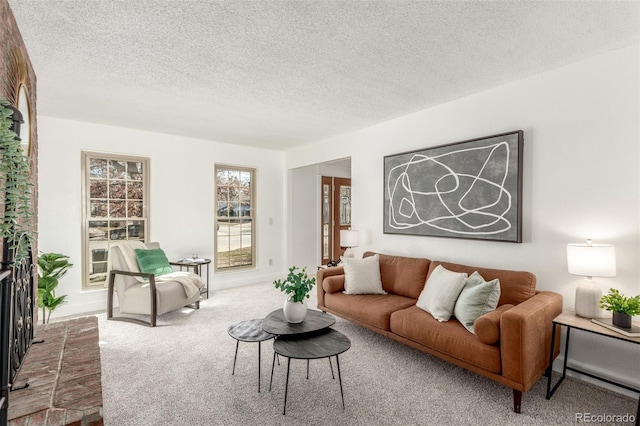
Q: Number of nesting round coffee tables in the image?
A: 3